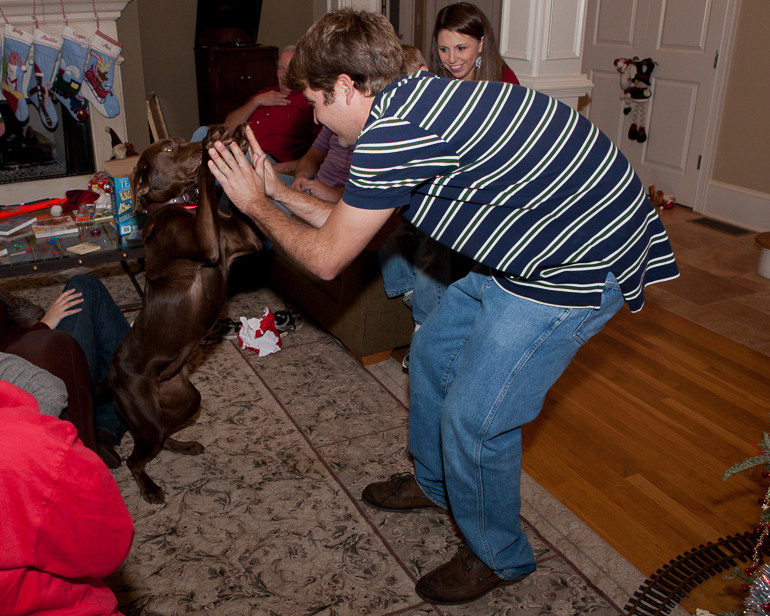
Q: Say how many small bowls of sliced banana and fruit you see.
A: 0